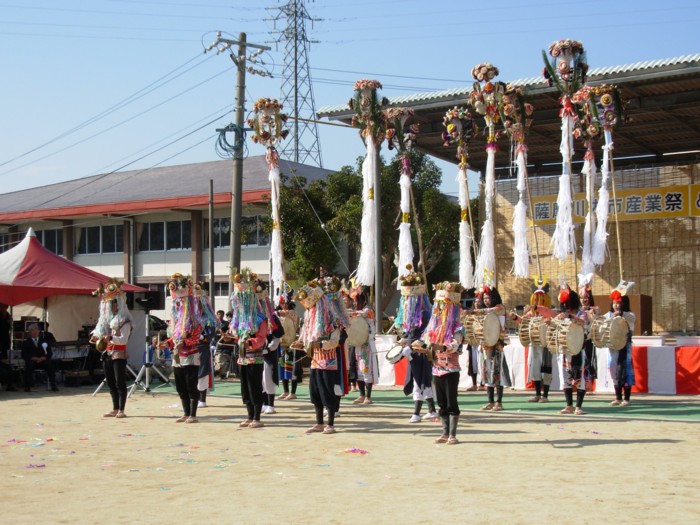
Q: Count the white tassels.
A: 9